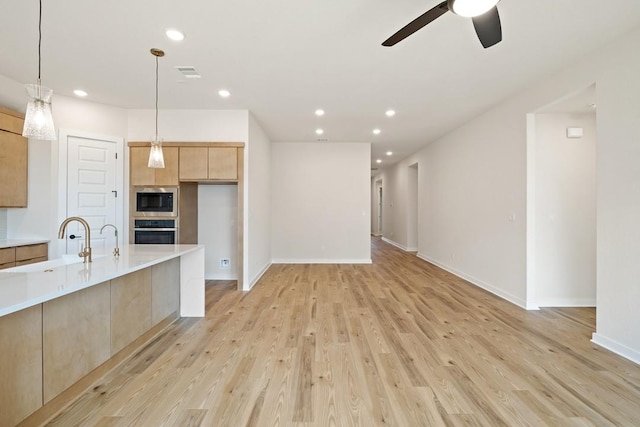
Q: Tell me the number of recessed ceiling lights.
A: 9